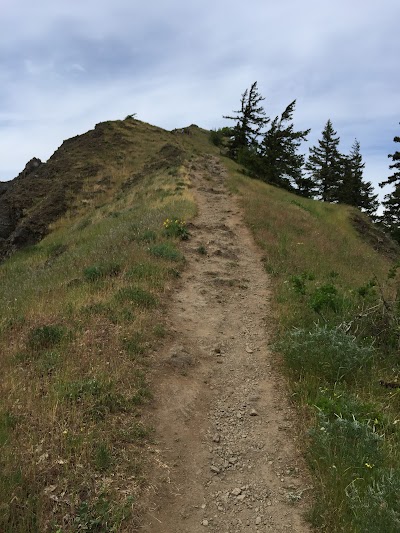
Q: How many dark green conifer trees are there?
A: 5